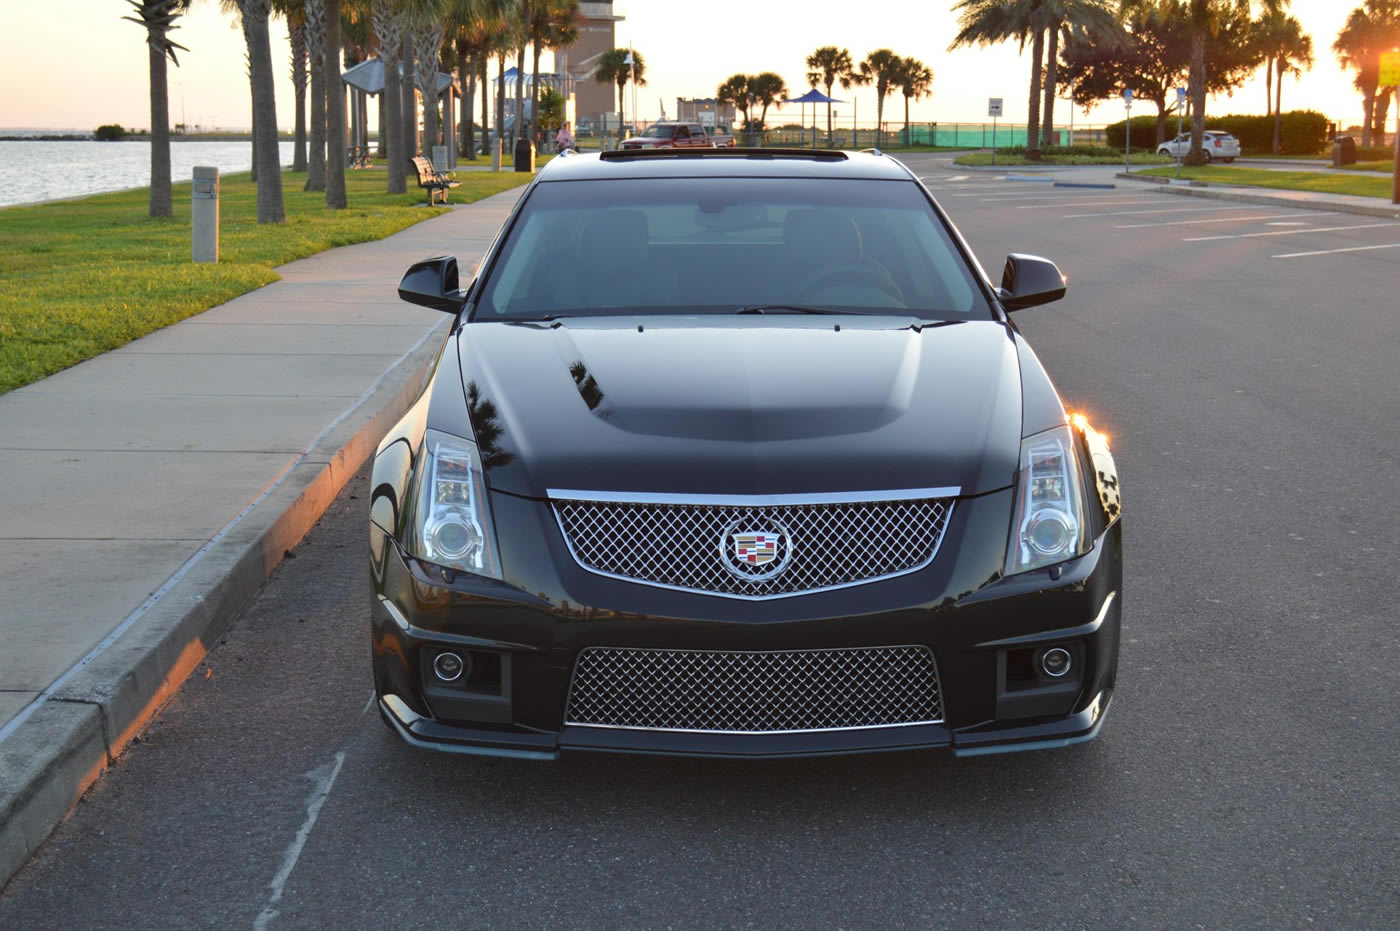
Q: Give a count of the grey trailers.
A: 0